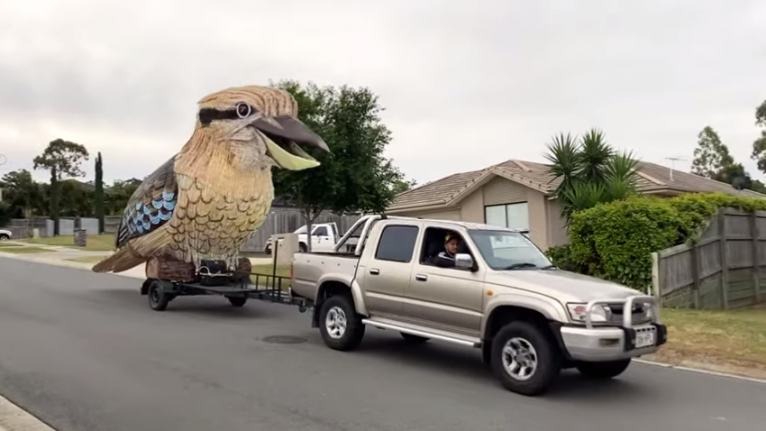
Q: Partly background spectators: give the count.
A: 0